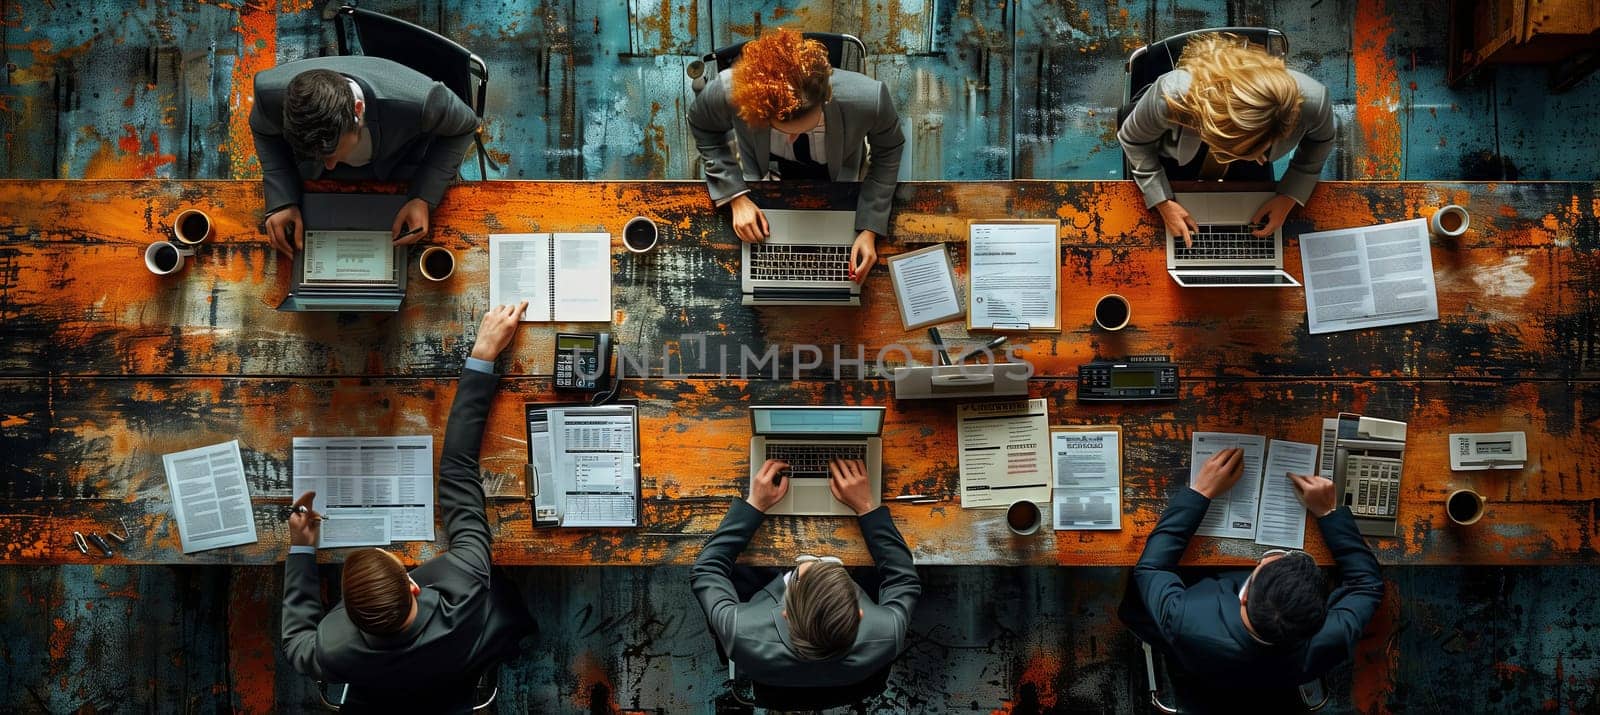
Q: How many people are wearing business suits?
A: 6